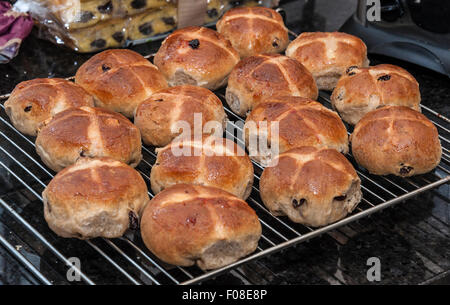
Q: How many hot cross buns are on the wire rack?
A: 15